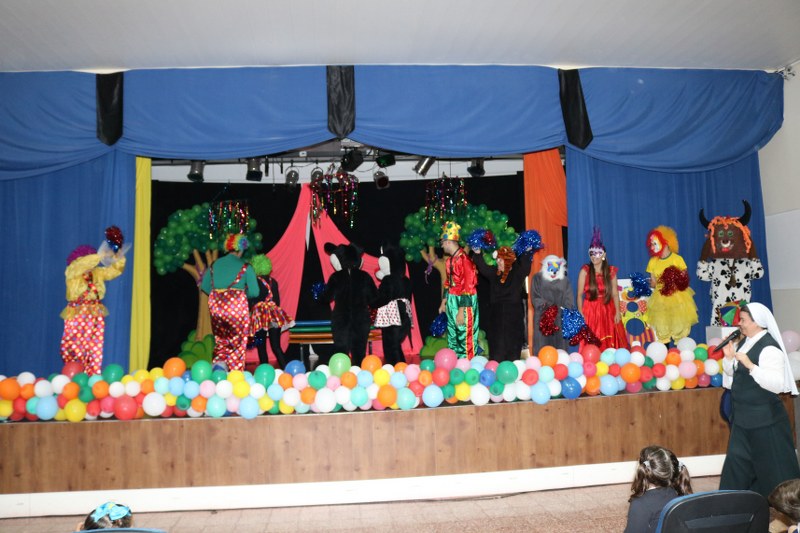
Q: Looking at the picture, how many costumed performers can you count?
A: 11